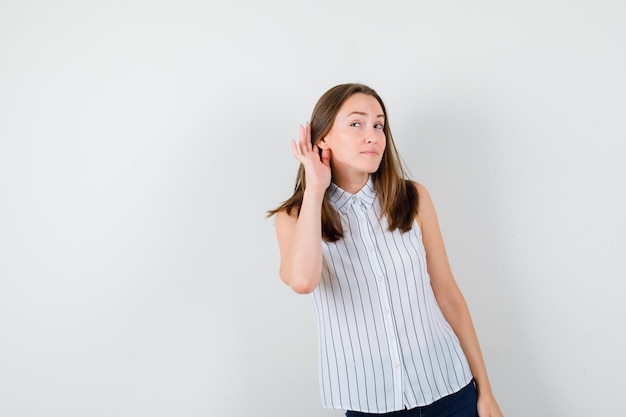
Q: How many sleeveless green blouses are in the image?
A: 0